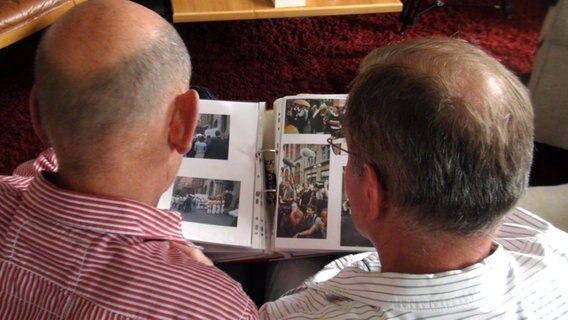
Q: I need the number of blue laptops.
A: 0